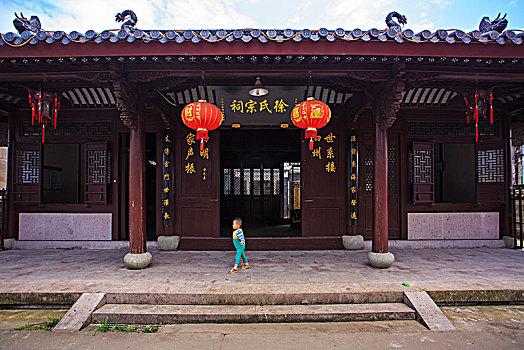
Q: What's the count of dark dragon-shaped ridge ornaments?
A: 4